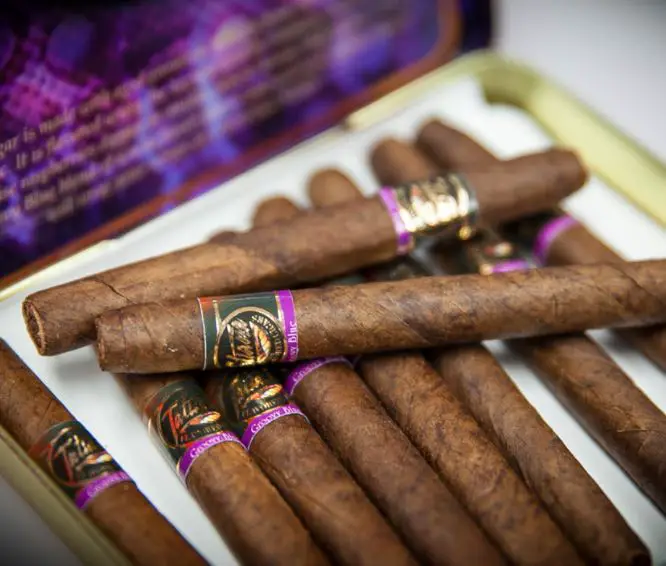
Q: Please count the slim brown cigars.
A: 10